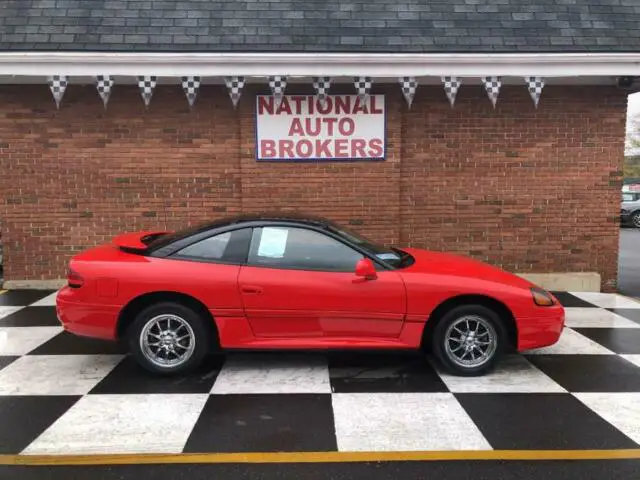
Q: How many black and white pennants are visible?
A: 12